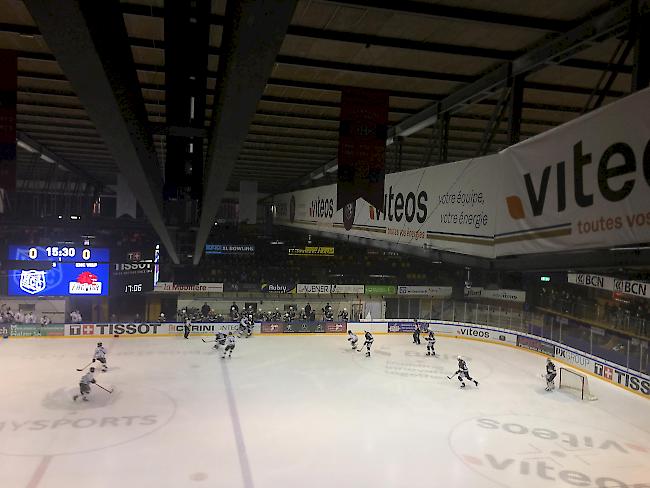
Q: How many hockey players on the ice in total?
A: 11